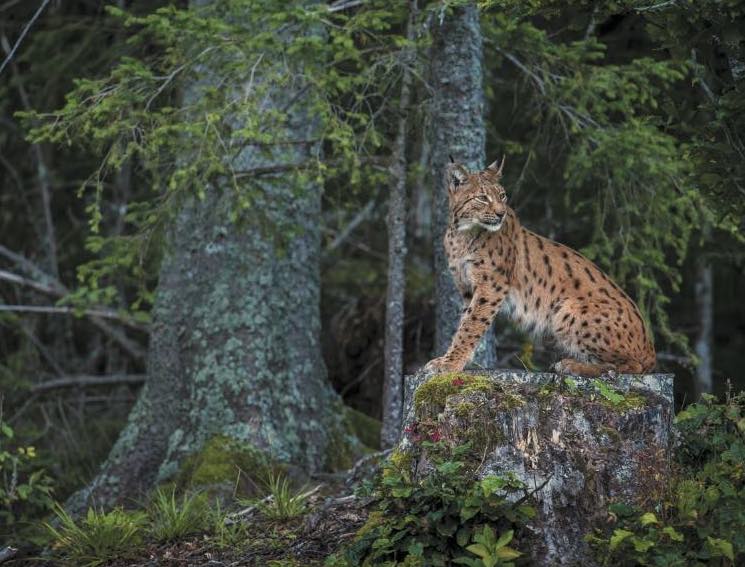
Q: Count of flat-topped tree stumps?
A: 1